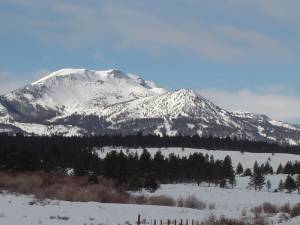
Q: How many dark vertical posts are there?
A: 8